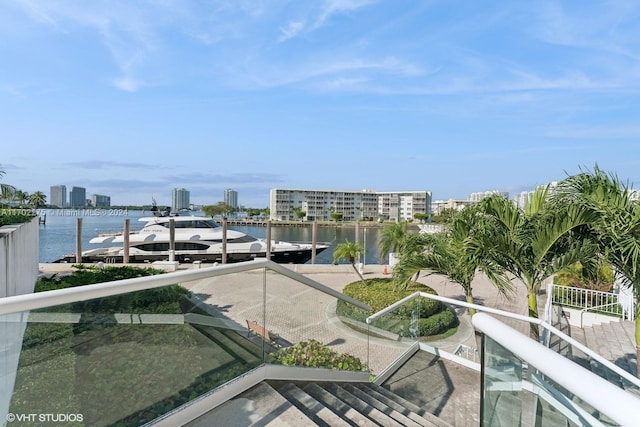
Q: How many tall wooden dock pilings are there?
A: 7